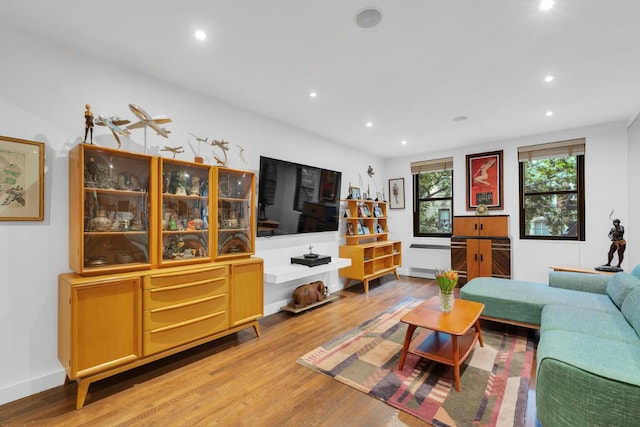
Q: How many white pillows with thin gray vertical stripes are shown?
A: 0